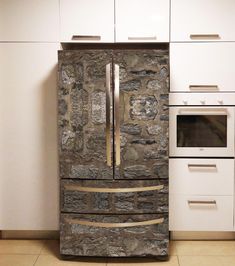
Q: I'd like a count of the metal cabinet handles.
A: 6